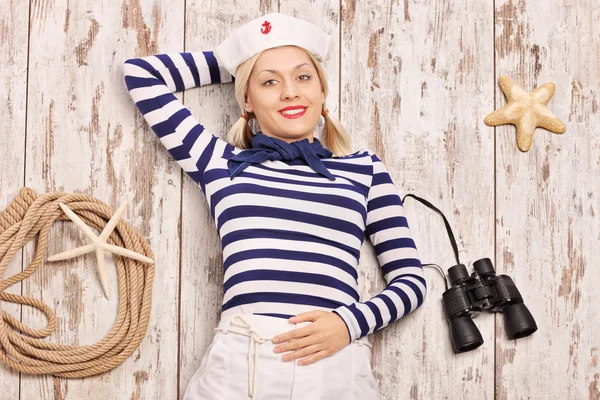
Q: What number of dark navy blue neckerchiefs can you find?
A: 1